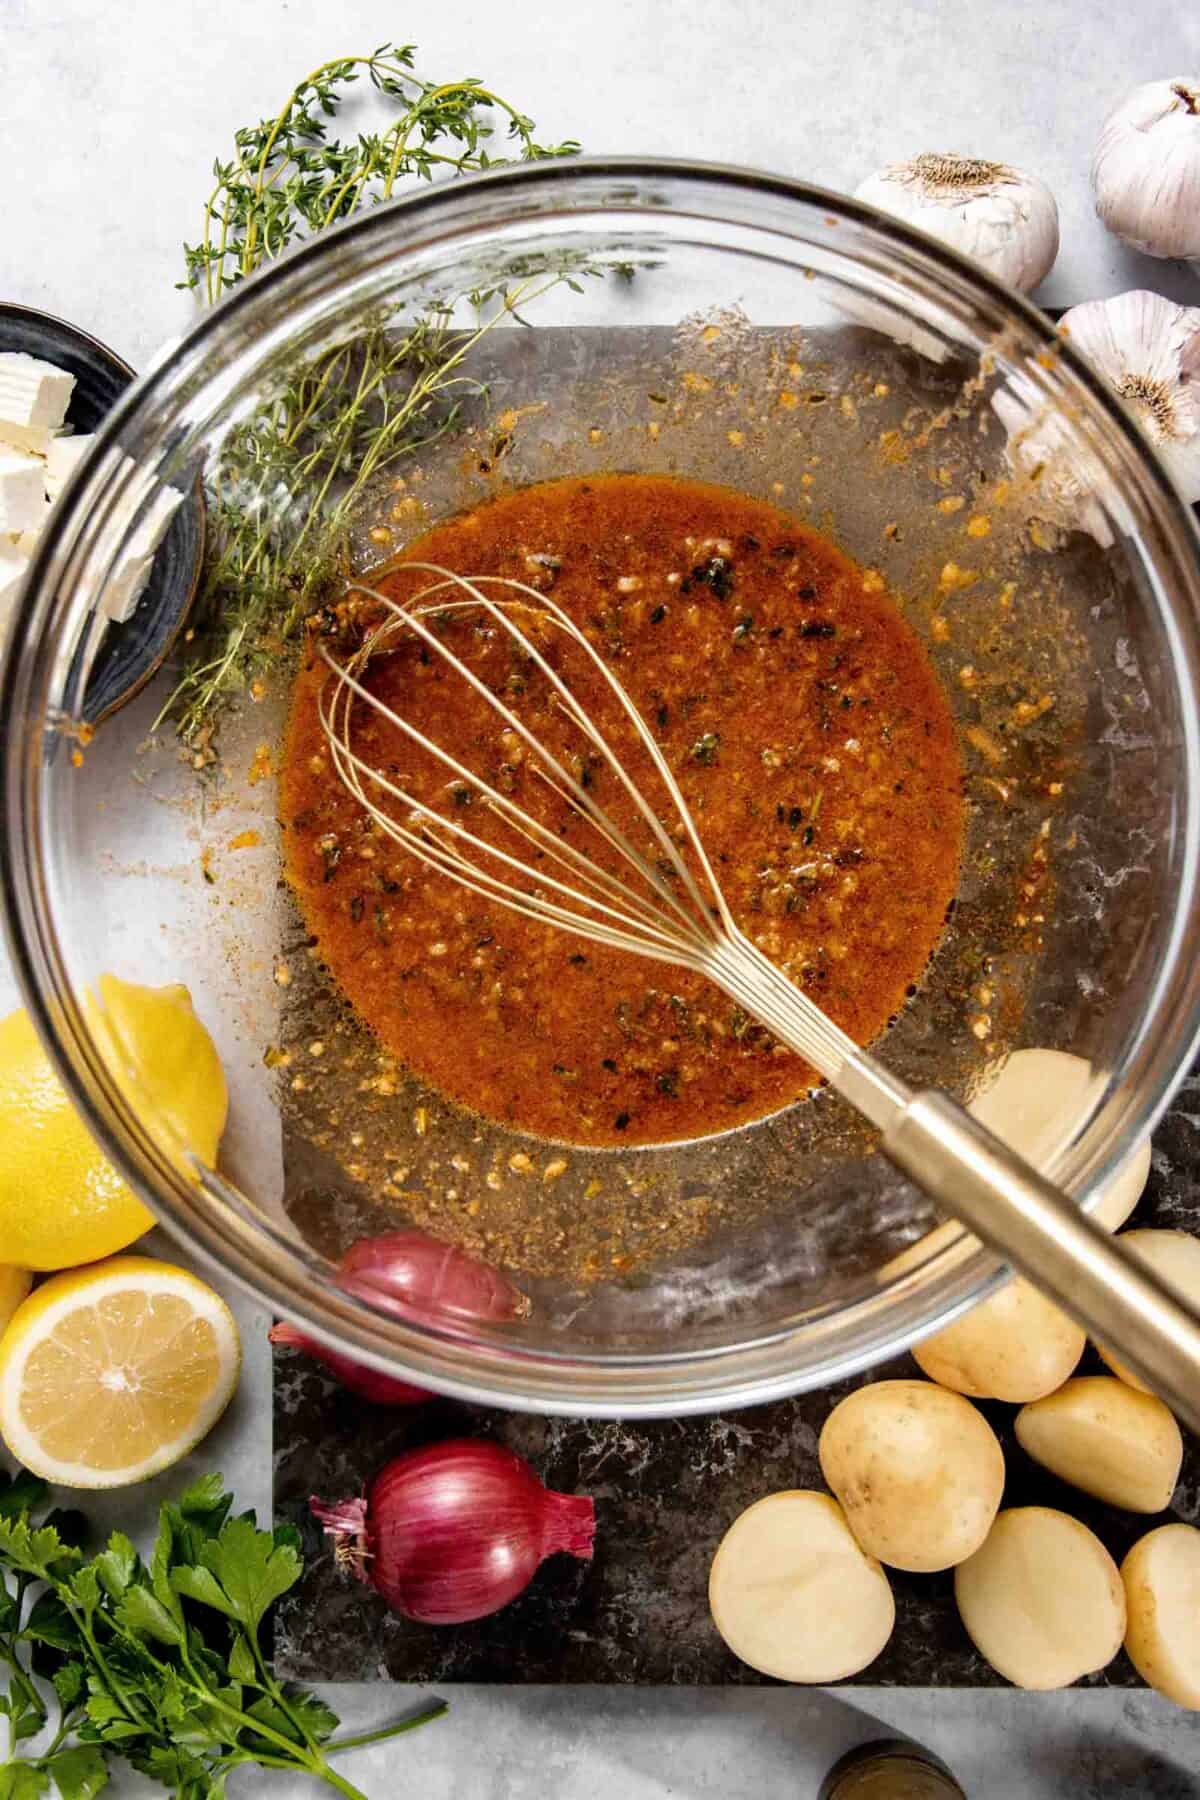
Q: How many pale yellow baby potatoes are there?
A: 8